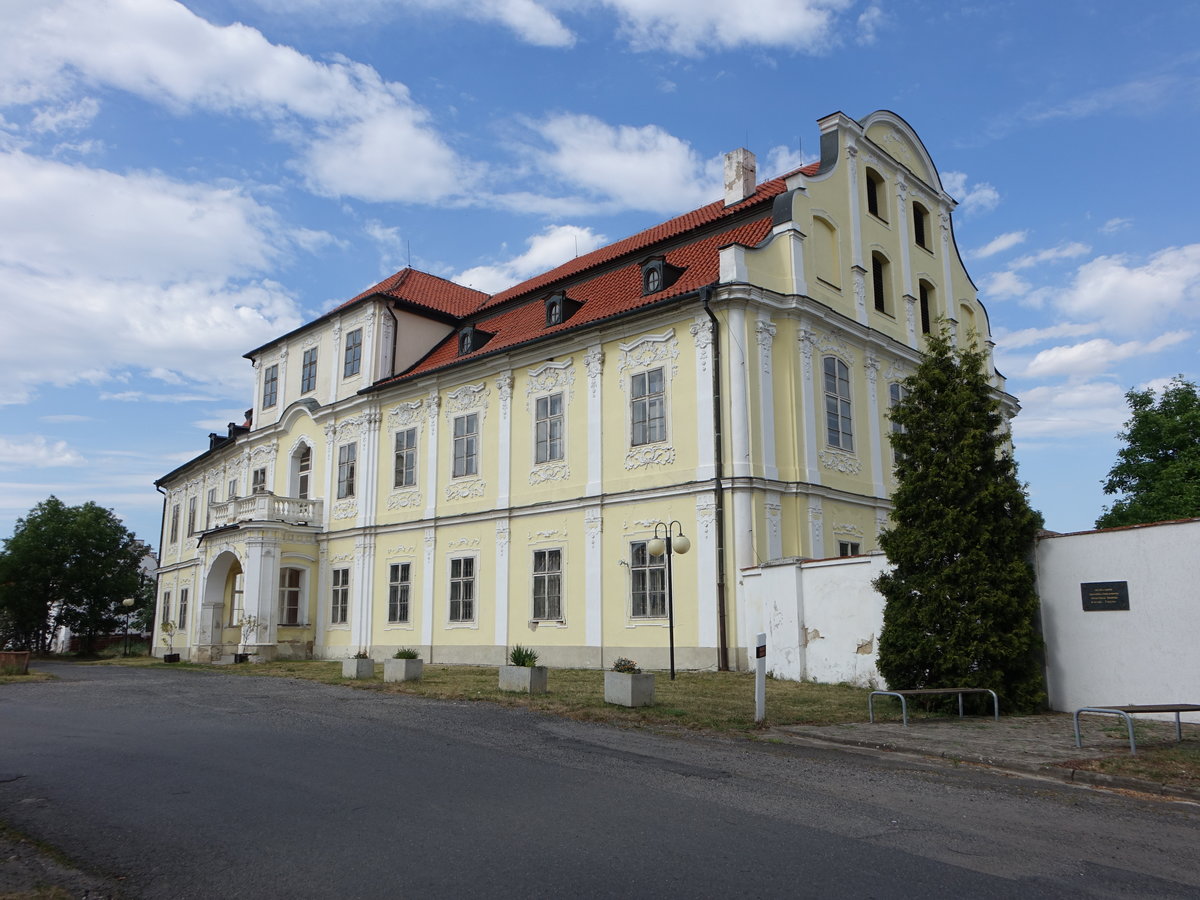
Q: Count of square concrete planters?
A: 4